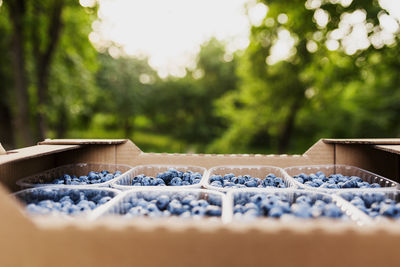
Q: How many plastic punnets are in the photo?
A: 8